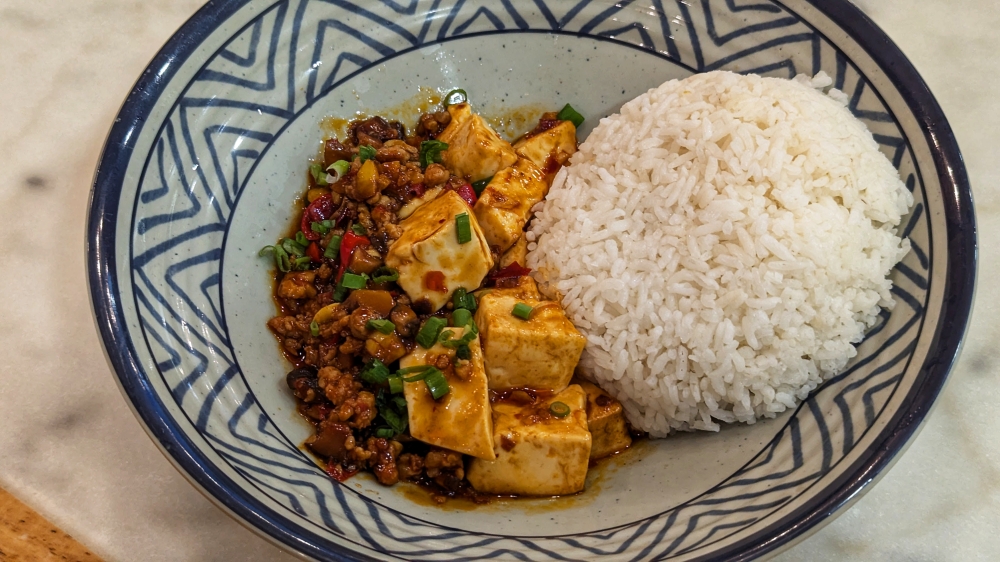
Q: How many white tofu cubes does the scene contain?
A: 8